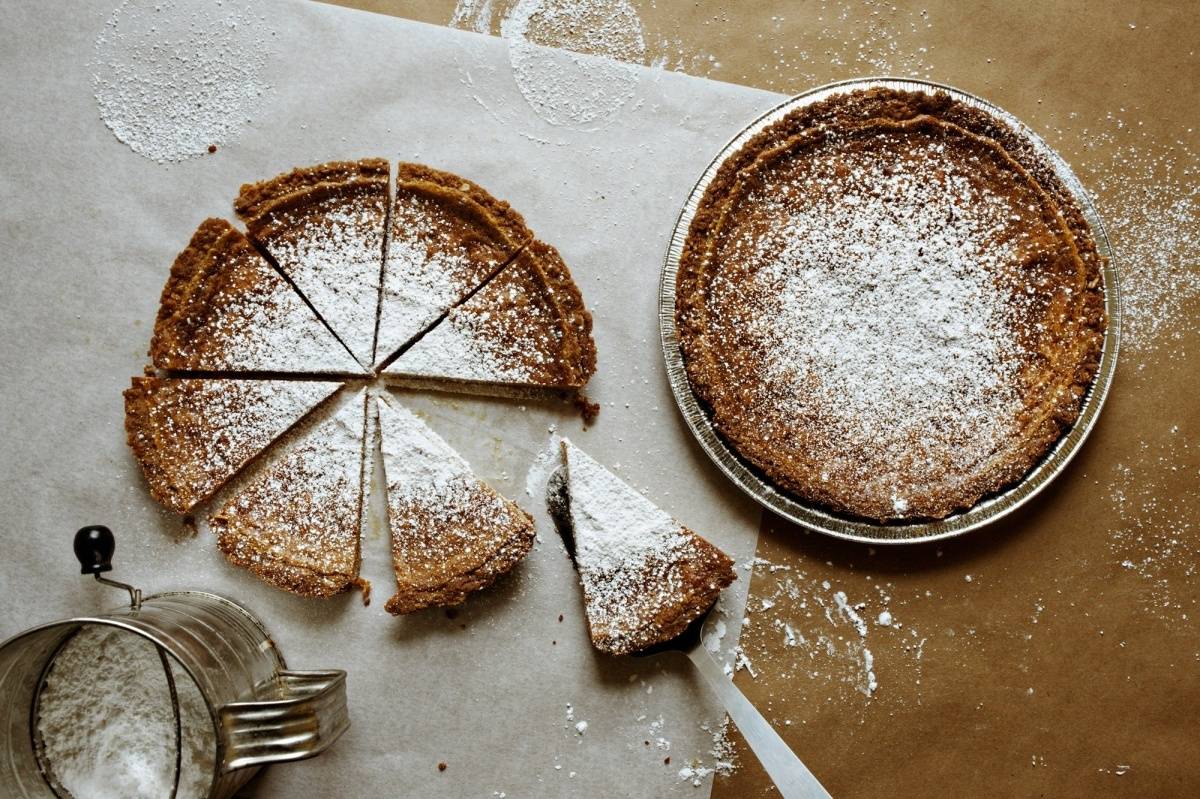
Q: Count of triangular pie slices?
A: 8